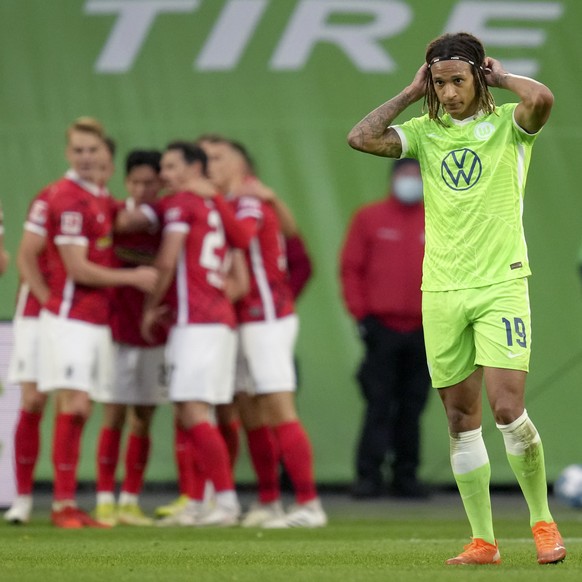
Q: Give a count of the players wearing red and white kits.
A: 6